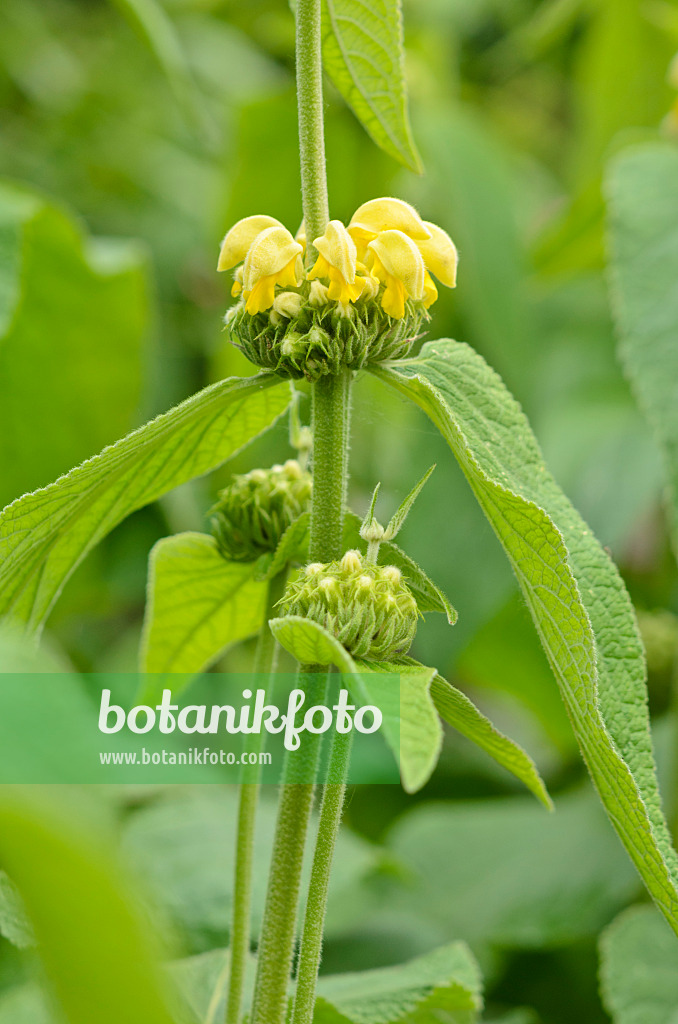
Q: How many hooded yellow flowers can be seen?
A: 6